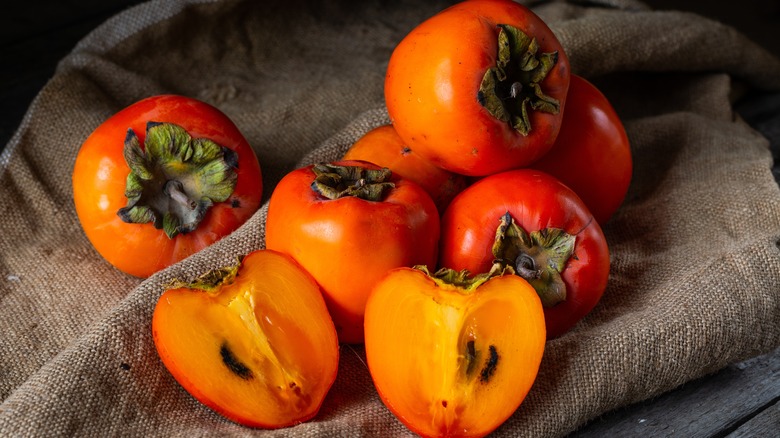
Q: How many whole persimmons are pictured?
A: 6